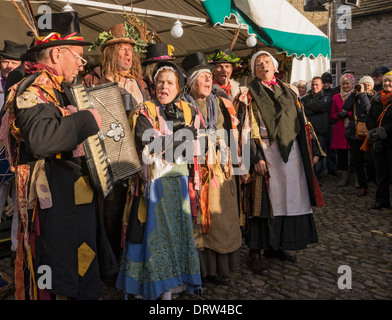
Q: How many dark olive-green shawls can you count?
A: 1